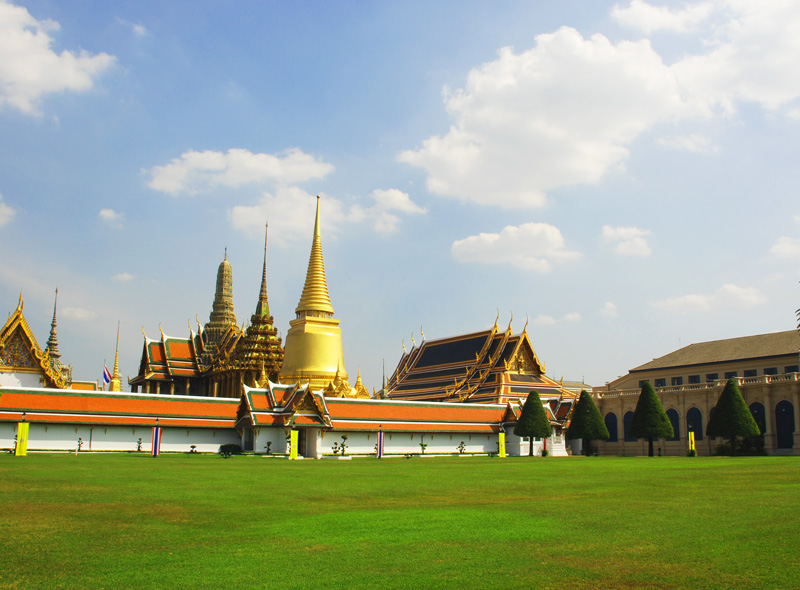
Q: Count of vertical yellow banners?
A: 4